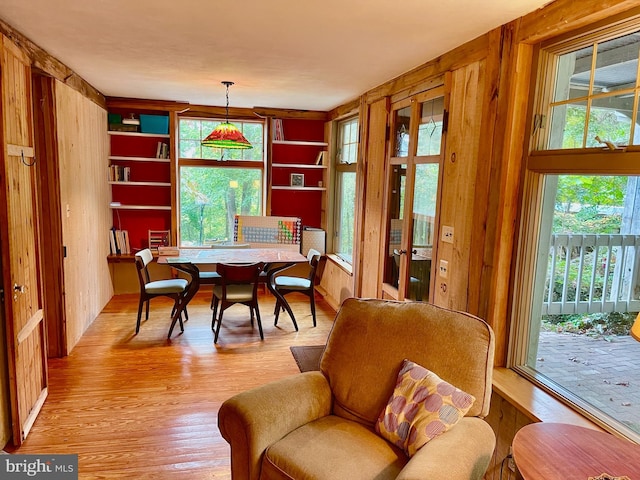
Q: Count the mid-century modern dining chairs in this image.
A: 4